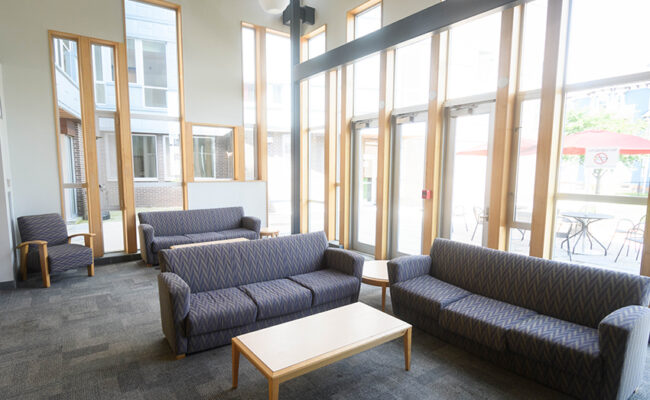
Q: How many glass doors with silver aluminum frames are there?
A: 3